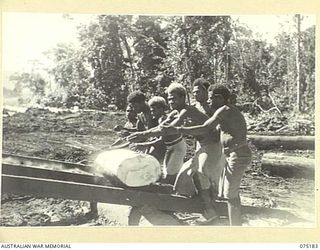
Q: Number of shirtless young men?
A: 5